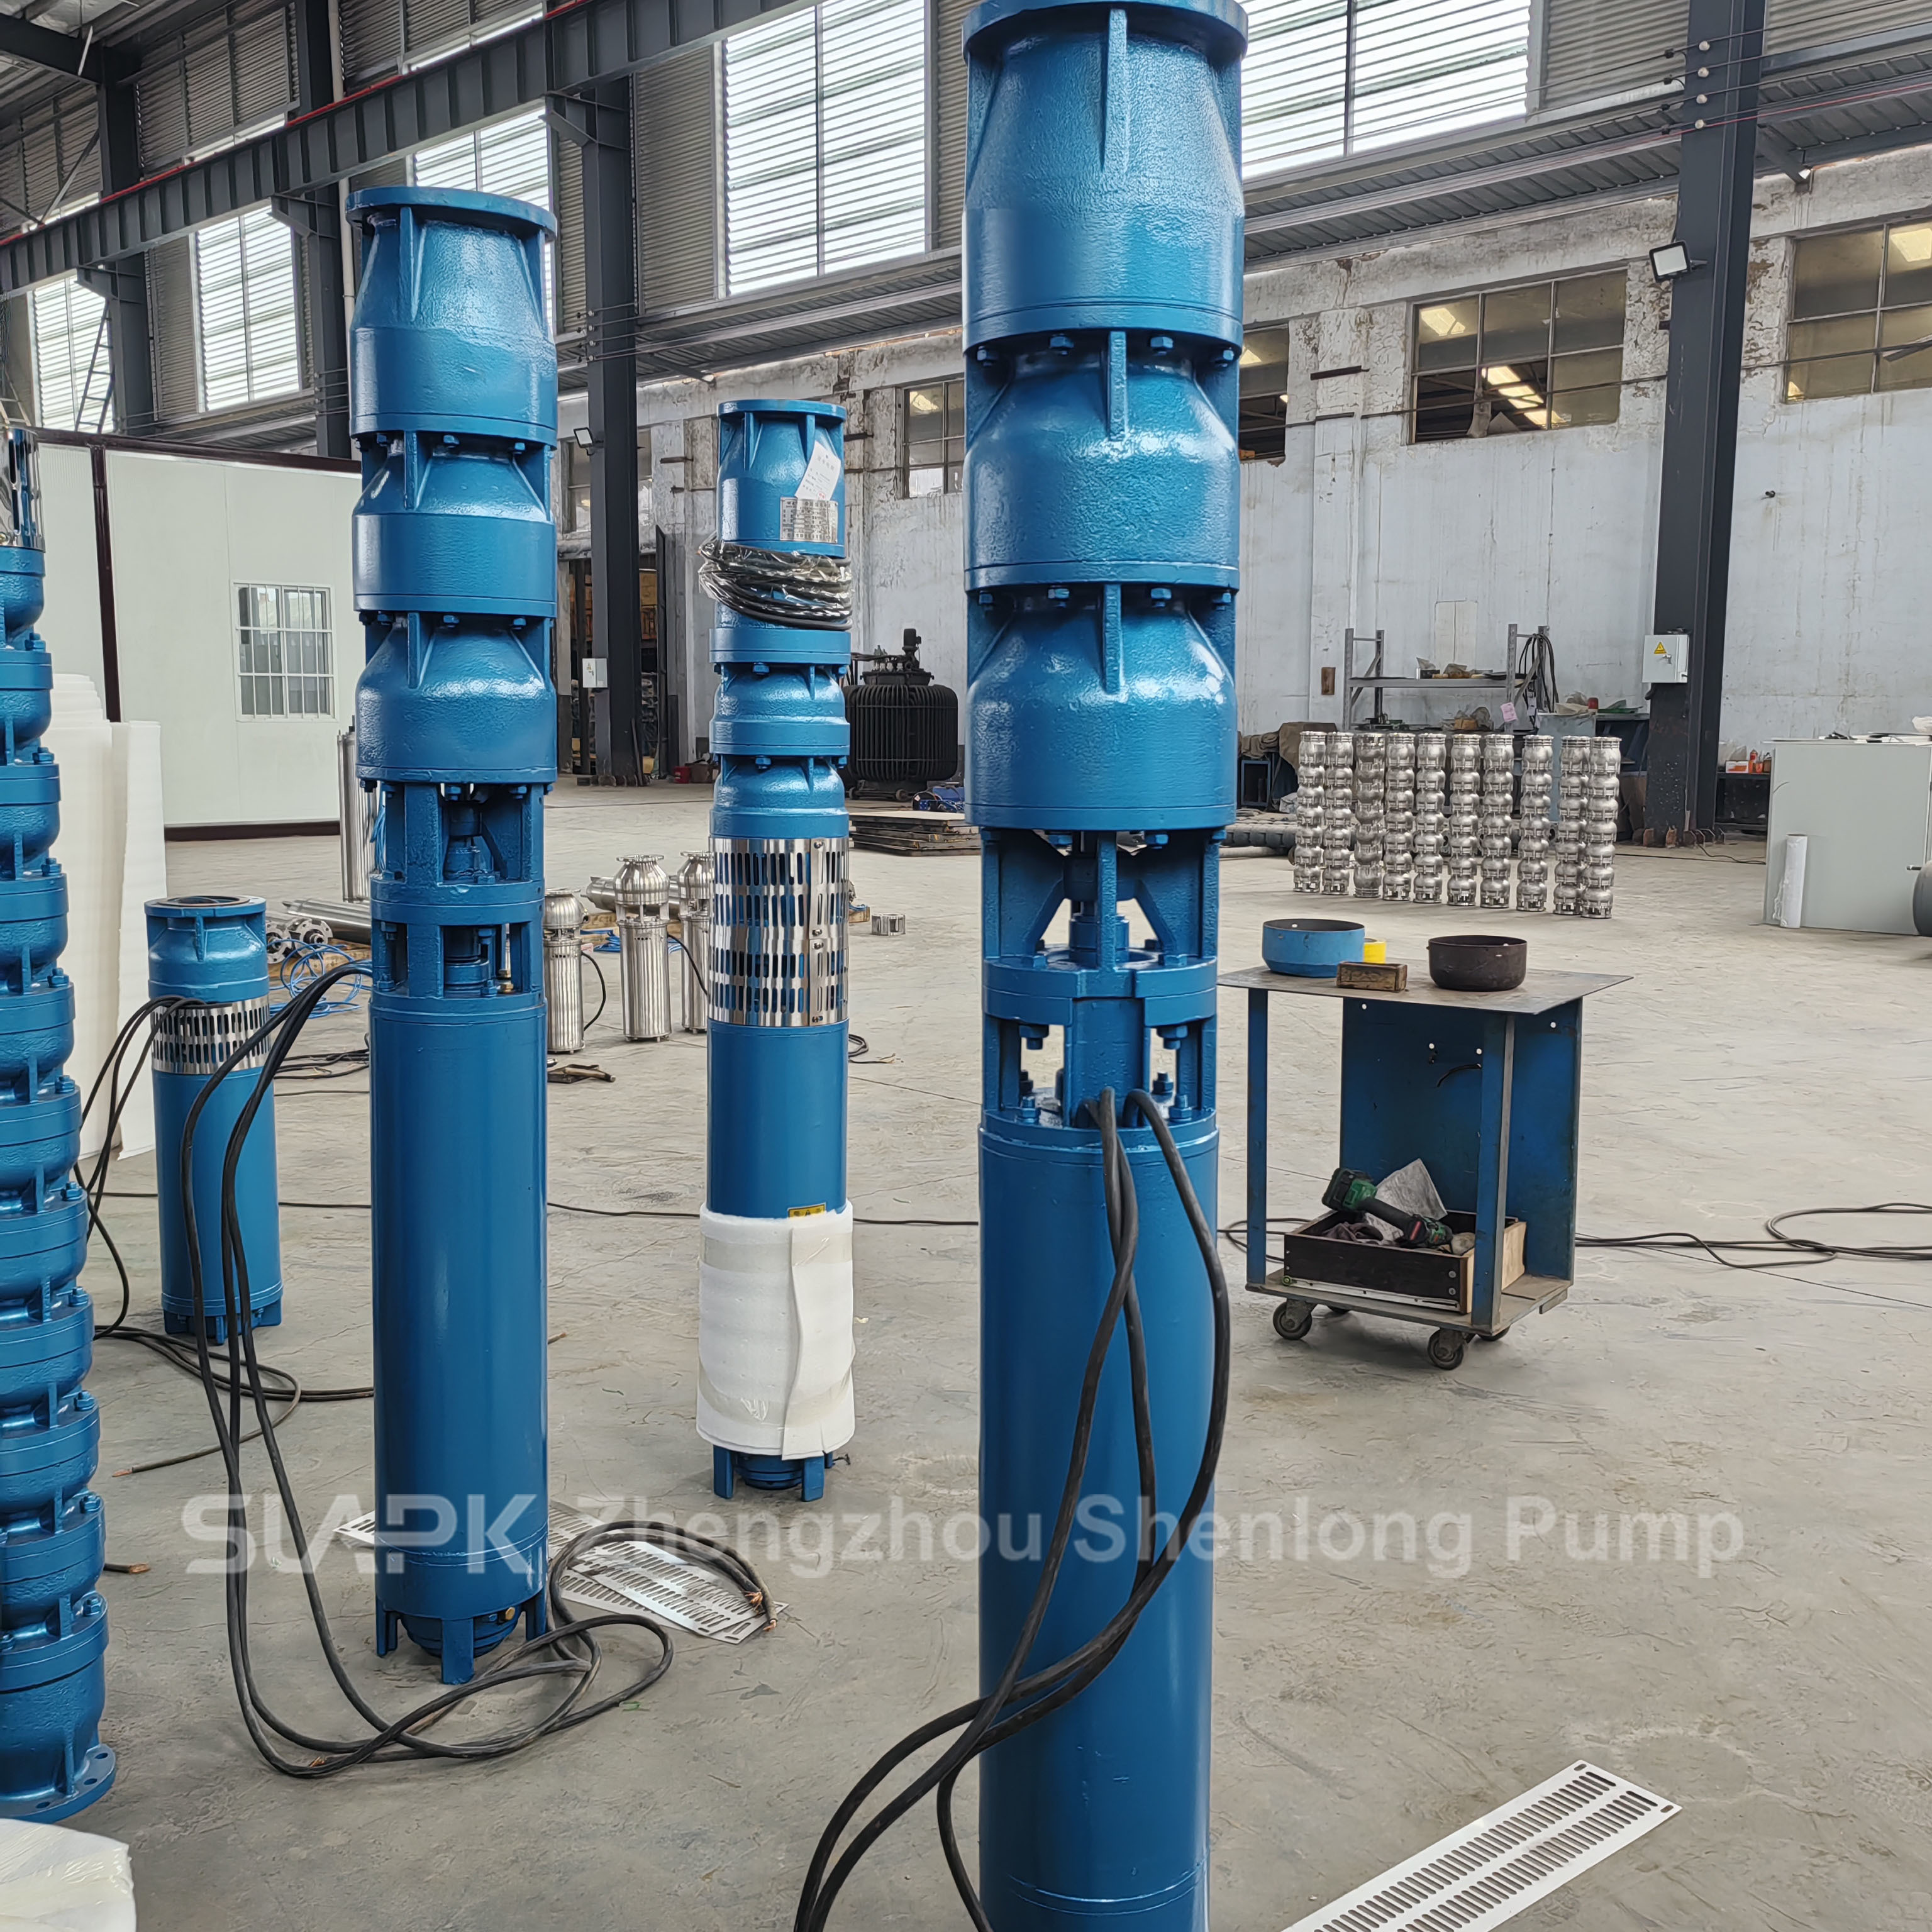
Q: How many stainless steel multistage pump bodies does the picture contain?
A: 10